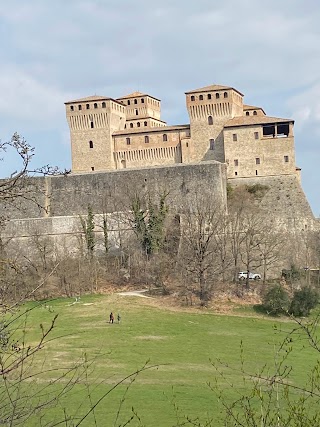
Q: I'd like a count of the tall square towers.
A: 3